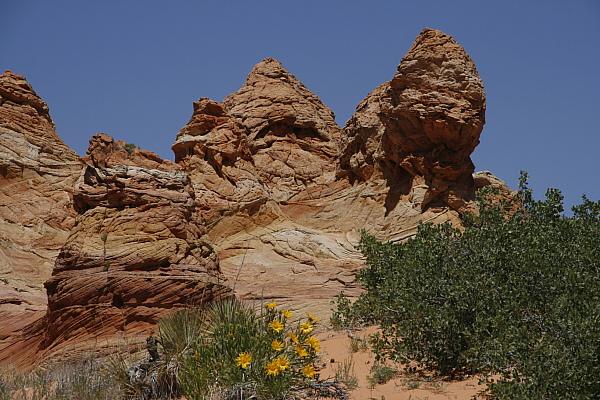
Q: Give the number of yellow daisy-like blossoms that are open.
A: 13